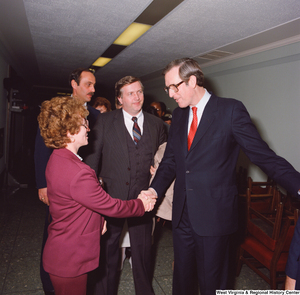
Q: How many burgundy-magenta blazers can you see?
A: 1